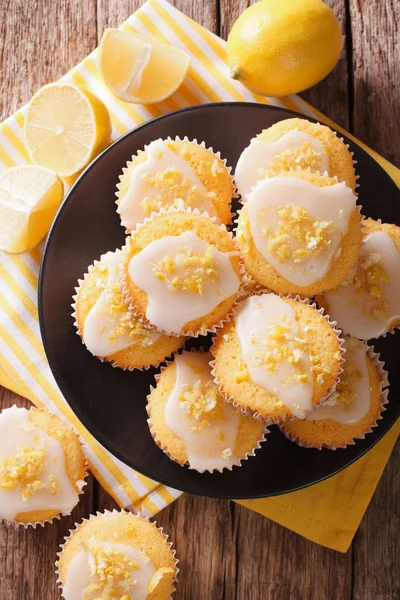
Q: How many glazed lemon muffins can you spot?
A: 11